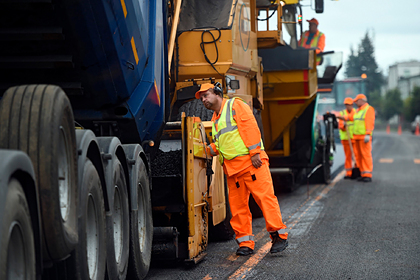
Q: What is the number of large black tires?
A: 5